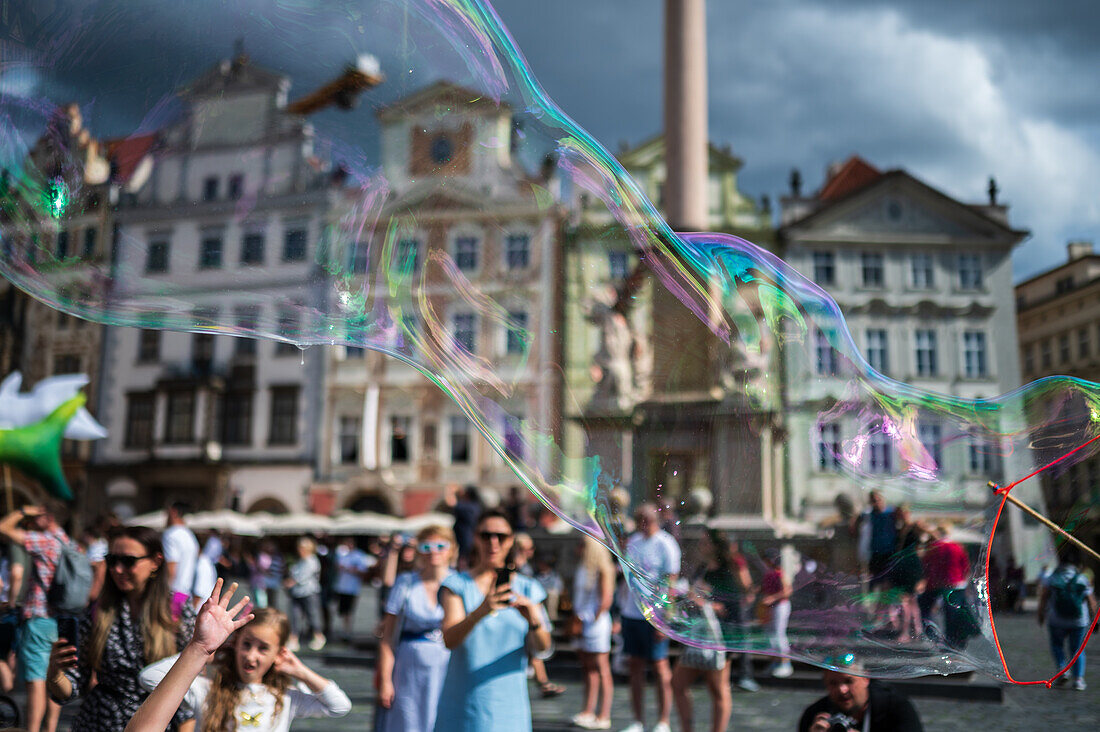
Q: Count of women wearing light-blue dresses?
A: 2